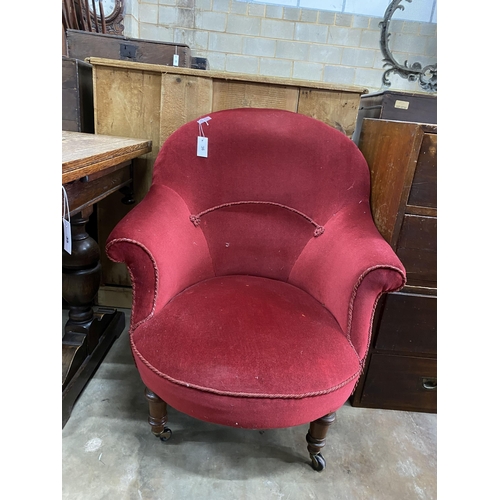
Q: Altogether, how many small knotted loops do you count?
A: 2